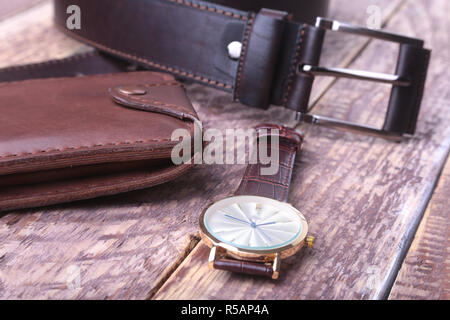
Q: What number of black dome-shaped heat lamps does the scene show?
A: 0